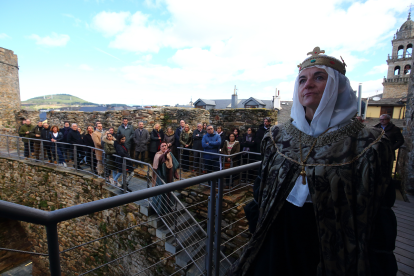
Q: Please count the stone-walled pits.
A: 1